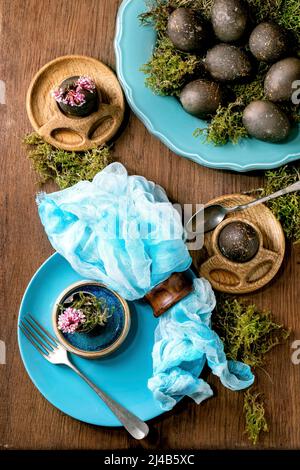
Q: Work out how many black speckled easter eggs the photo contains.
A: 8